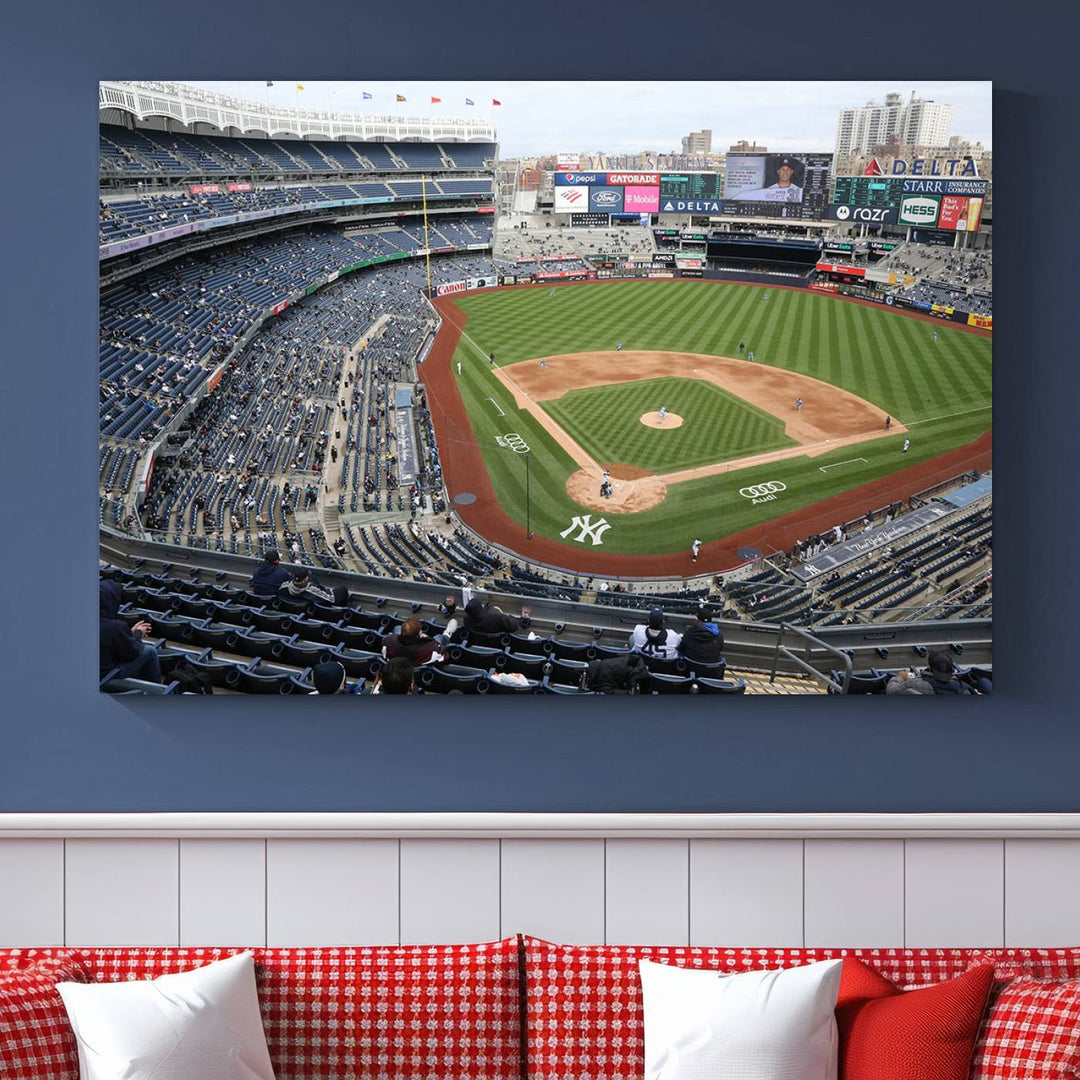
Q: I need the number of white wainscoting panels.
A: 11